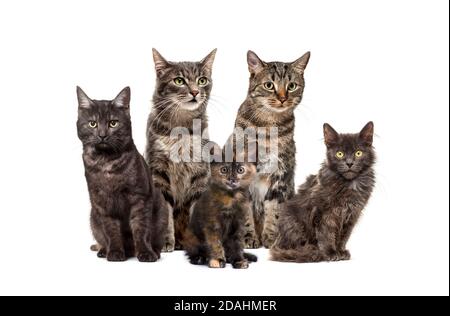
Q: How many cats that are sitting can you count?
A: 5